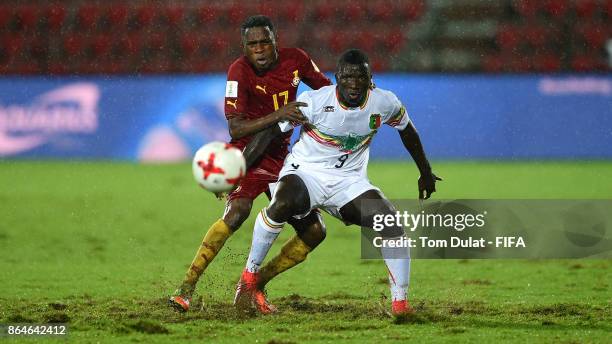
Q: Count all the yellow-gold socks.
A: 2